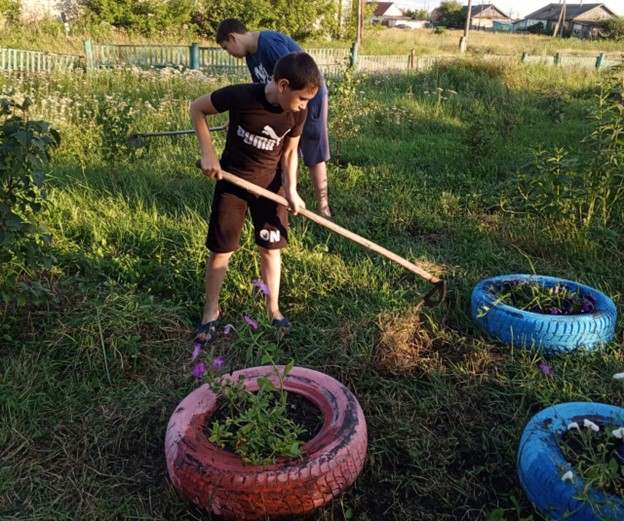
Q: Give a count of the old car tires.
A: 3